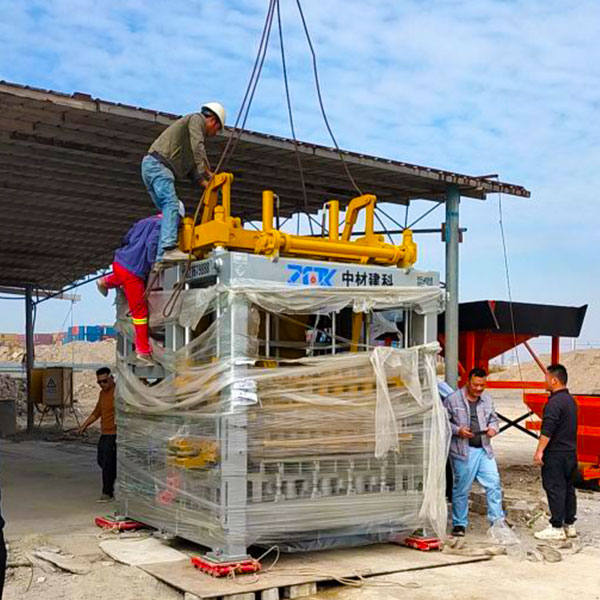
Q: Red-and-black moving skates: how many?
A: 3